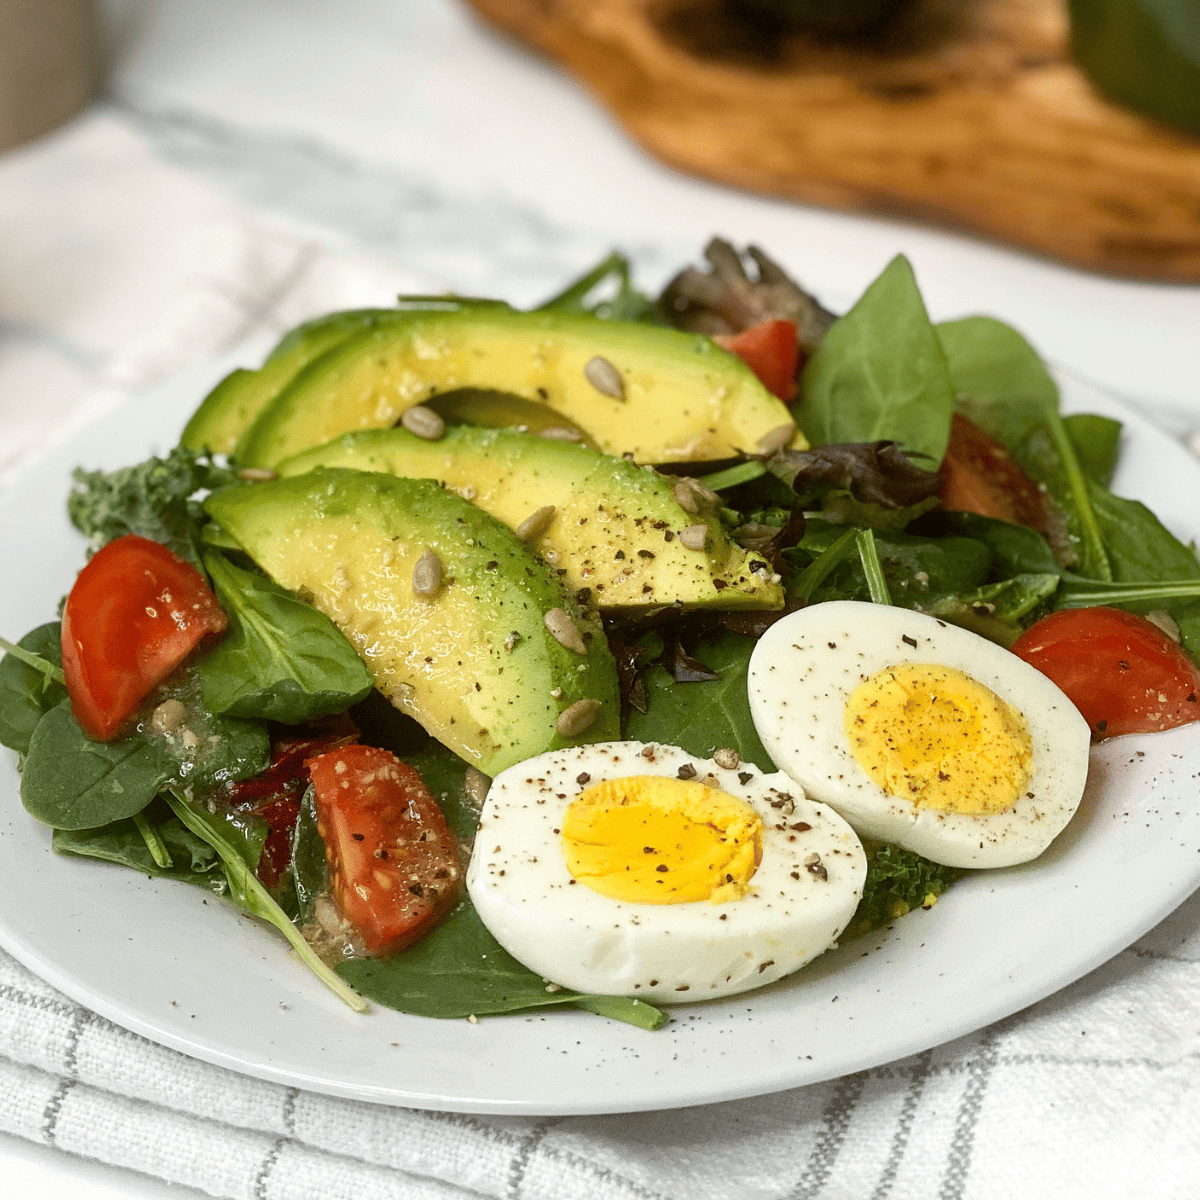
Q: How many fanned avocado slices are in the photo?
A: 4